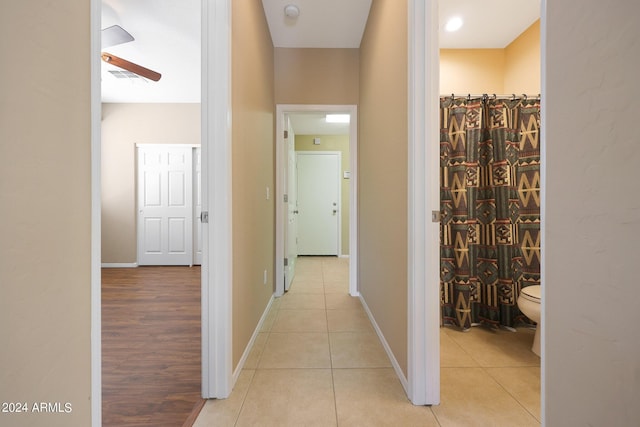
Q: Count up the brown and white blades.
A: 2